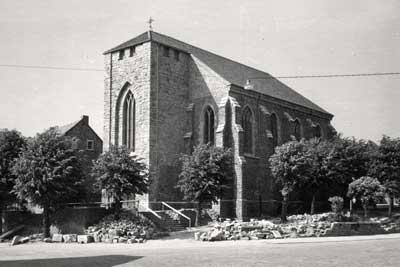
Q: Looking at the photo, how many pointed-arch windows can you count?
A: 6